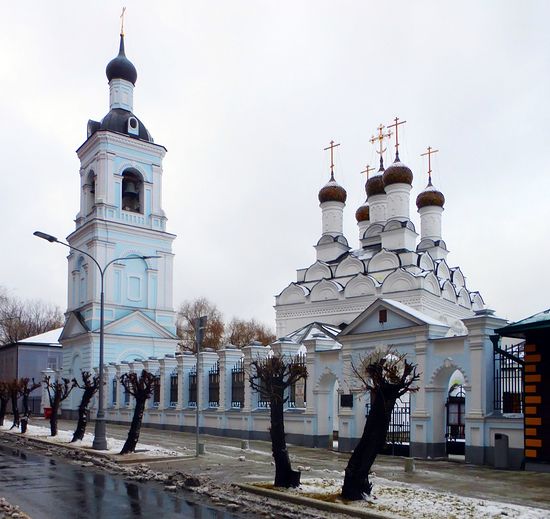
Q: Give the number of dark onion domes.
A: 6